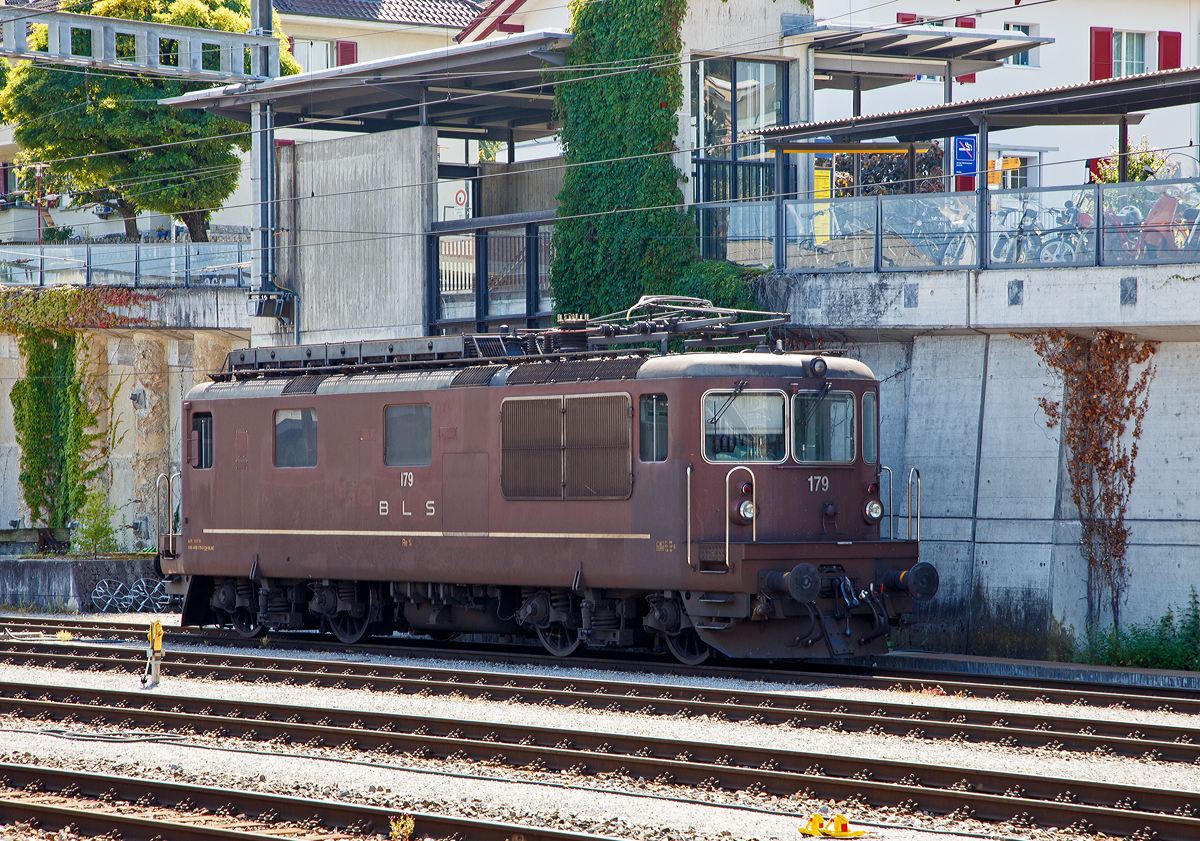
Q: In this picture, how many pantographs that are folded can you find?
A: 1